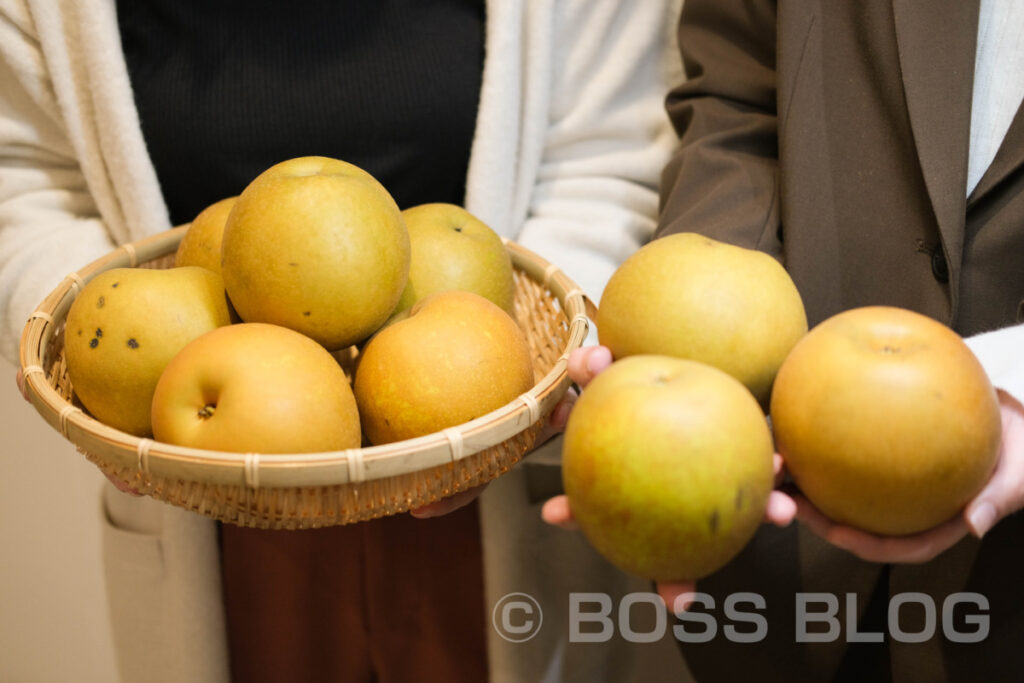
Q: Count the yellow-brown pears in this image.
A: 9